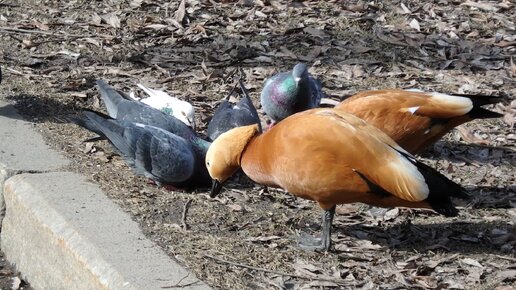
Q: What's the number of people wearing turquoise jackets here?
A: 0